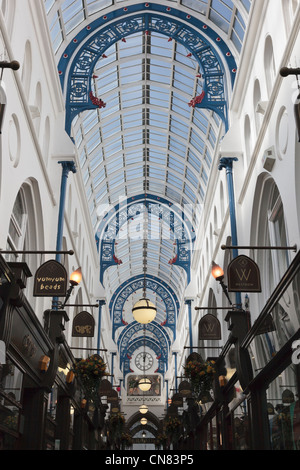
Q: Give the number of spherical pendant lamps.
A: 4